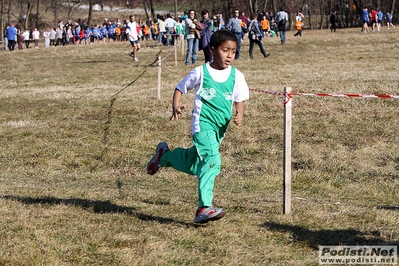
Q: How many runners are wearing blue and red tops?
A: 4